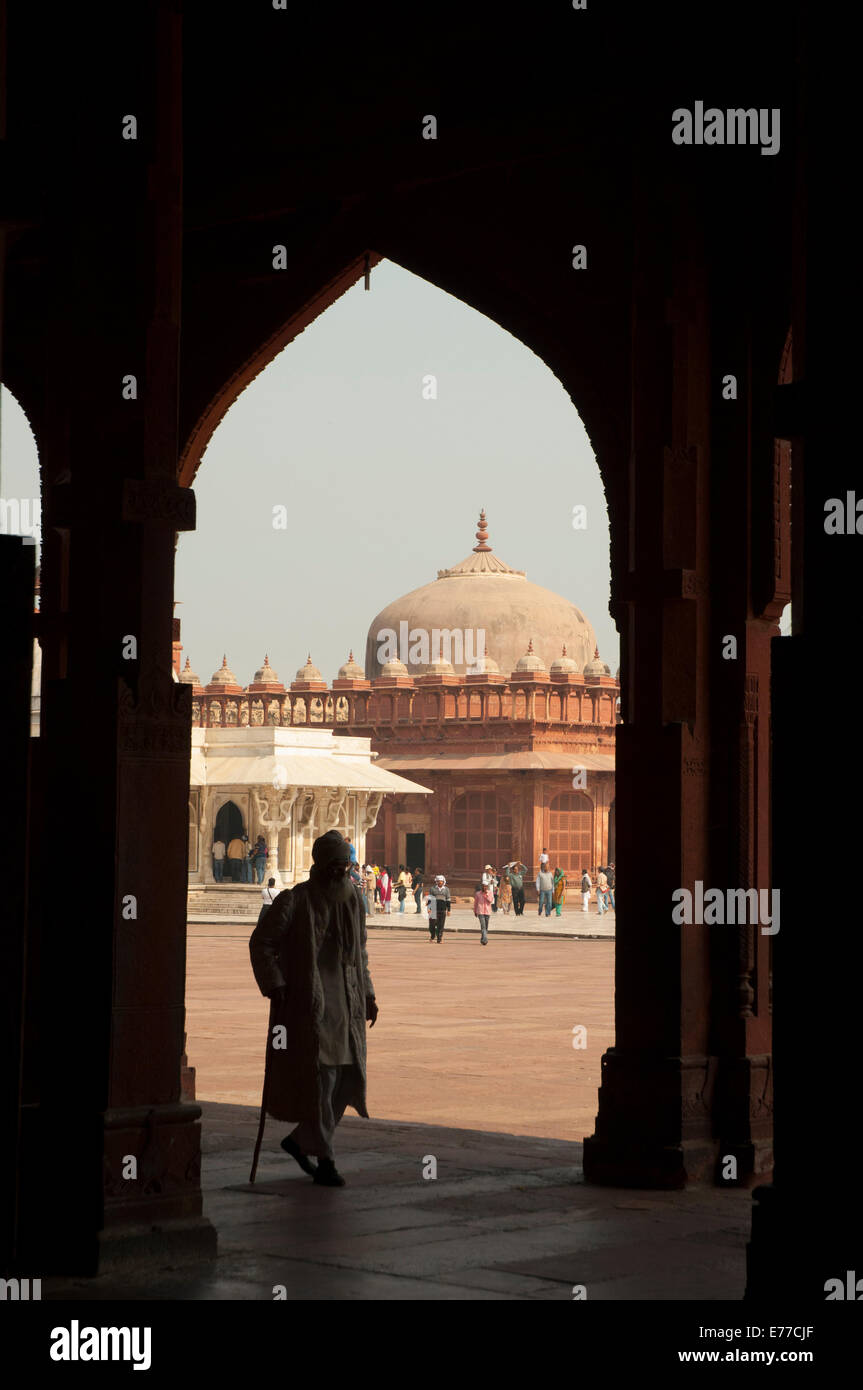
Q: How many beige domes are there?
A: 12